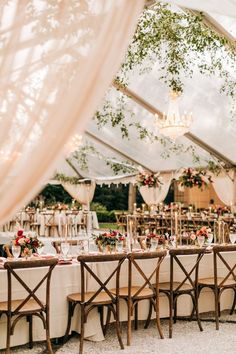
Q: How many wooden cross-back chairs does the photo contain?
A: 5